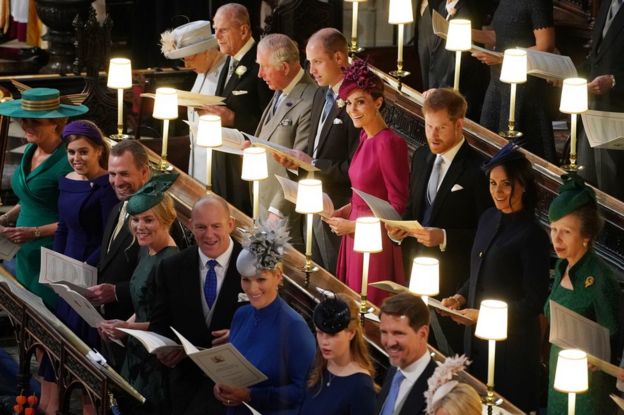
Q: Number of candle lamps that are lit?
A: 14